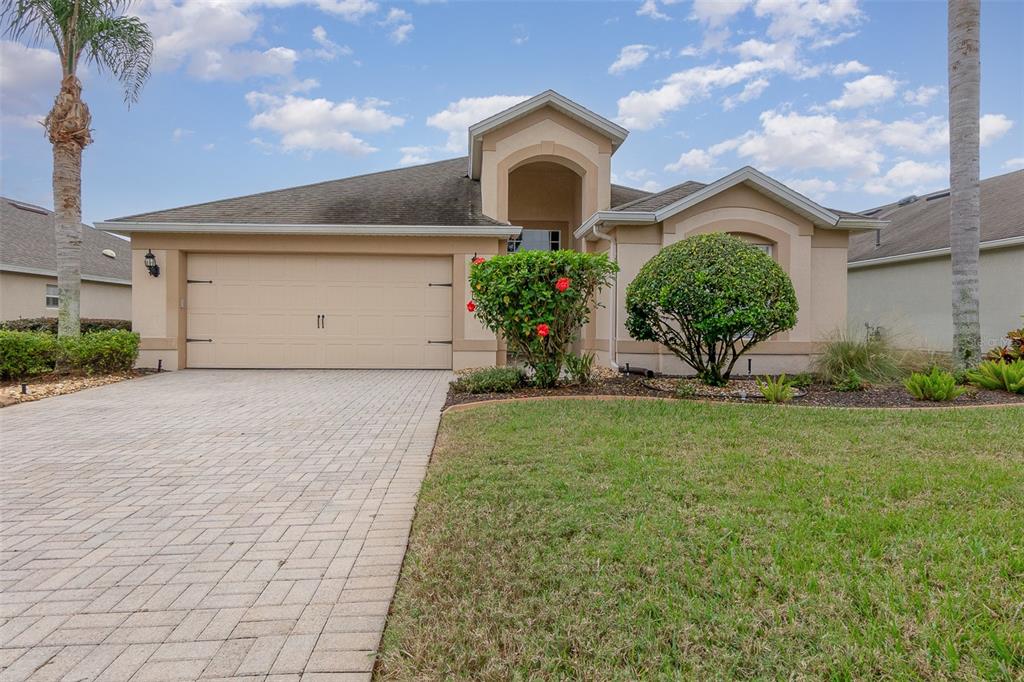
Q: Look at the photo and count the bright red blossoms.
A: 4